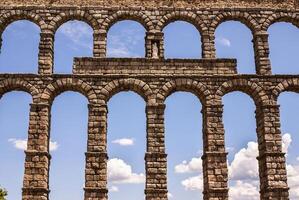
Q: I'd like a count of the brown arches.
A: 12